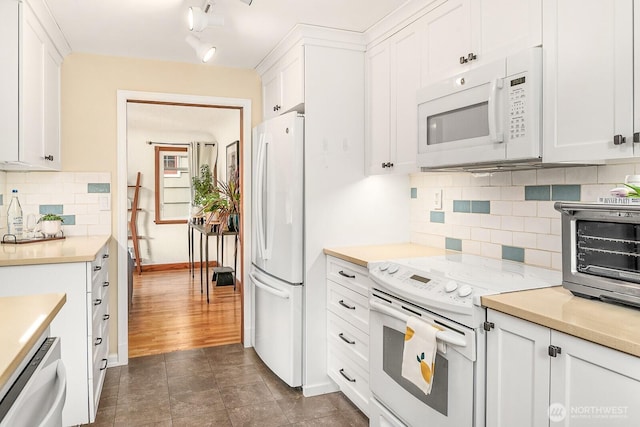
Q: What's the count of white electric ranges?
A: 1